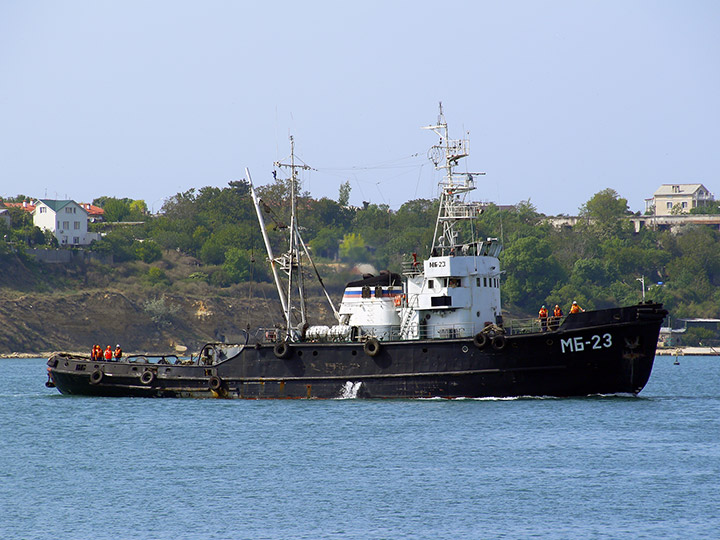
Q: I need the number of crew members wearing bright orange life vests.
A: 7